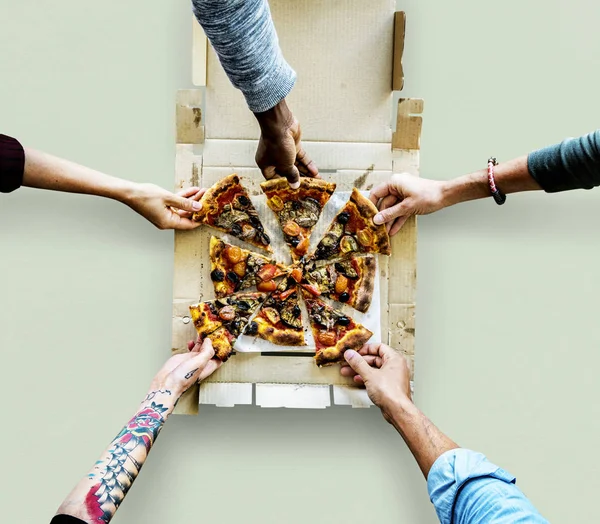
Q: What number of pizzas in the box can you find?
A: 1